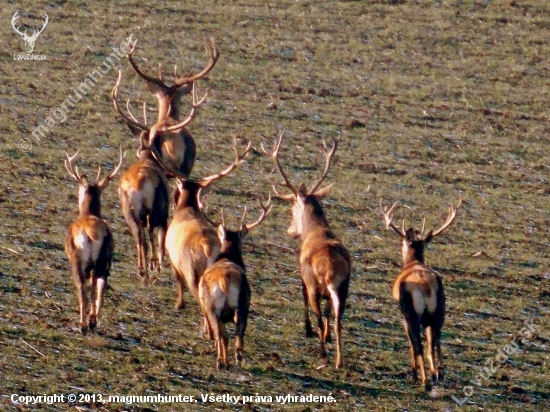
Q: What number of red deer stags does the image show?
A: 7